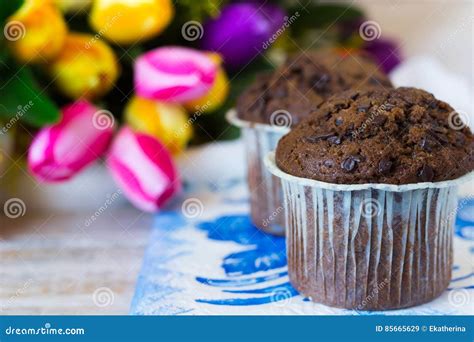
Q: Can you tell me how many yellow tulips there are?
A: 5